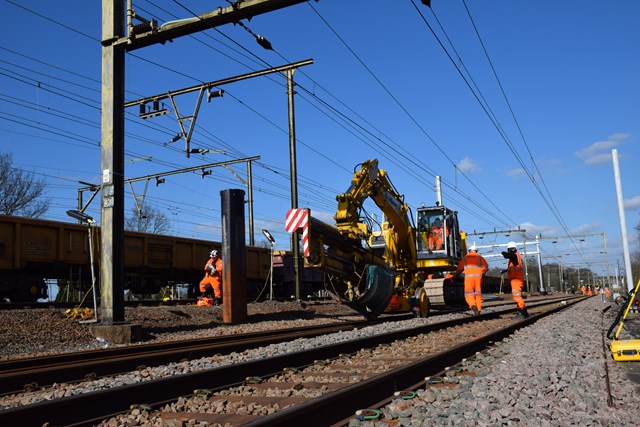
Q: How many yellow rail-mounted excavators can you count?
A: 1